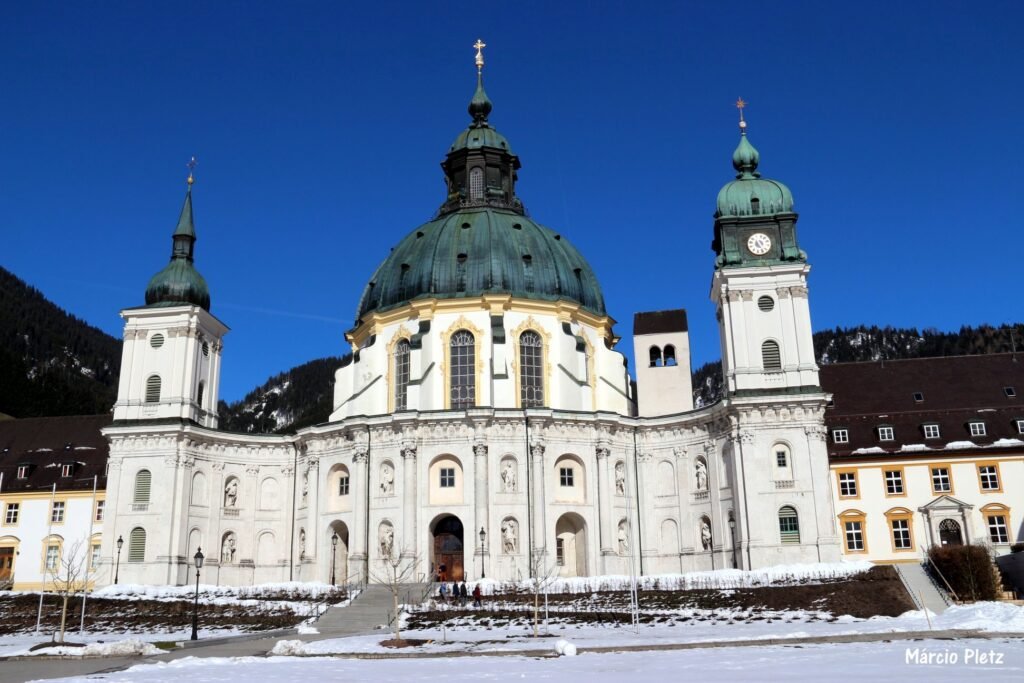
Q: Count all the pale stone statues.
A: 12